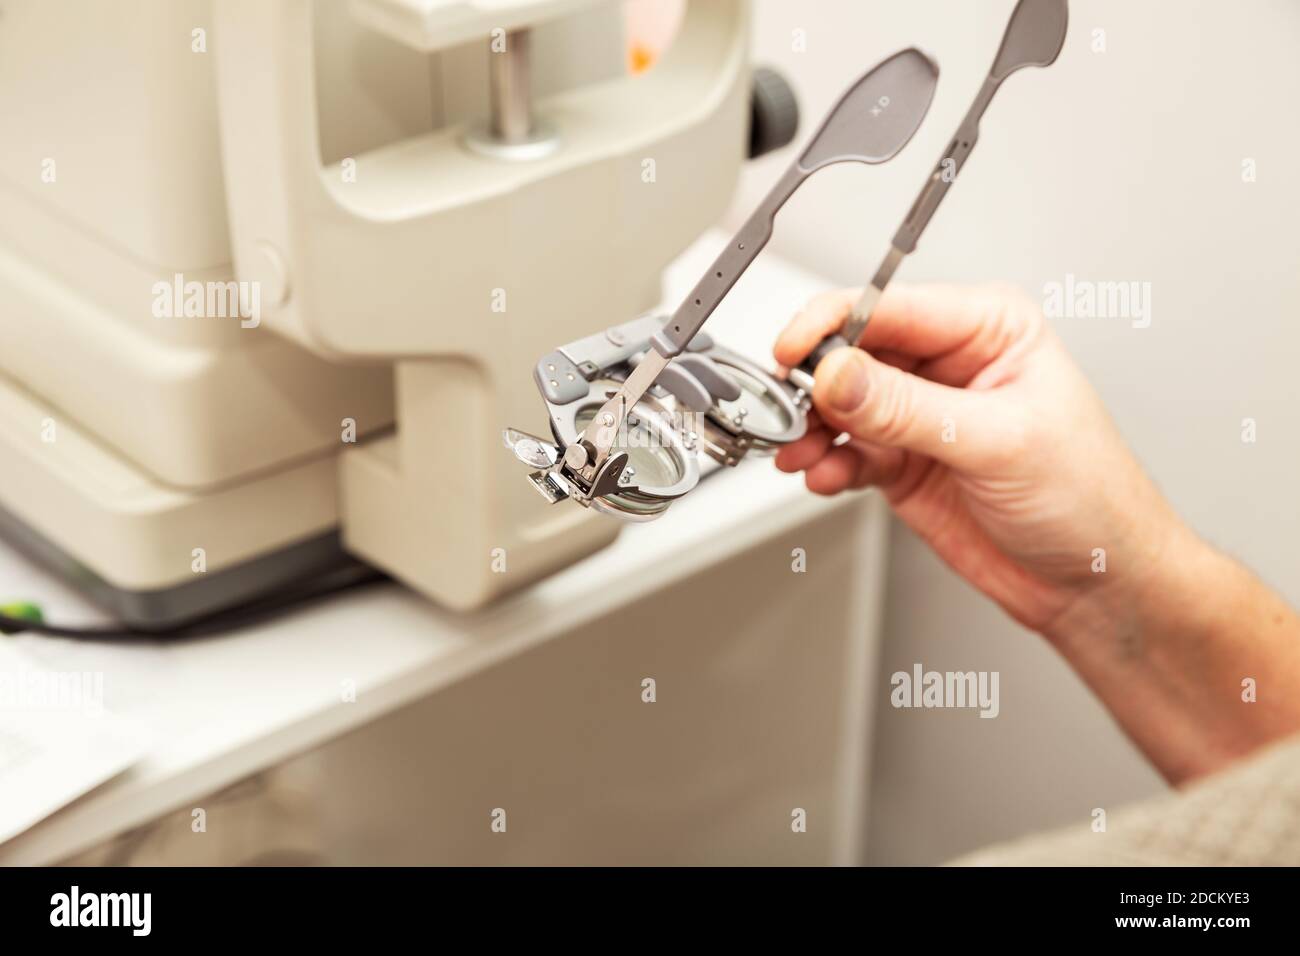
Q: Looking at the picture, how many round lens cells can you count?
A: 2